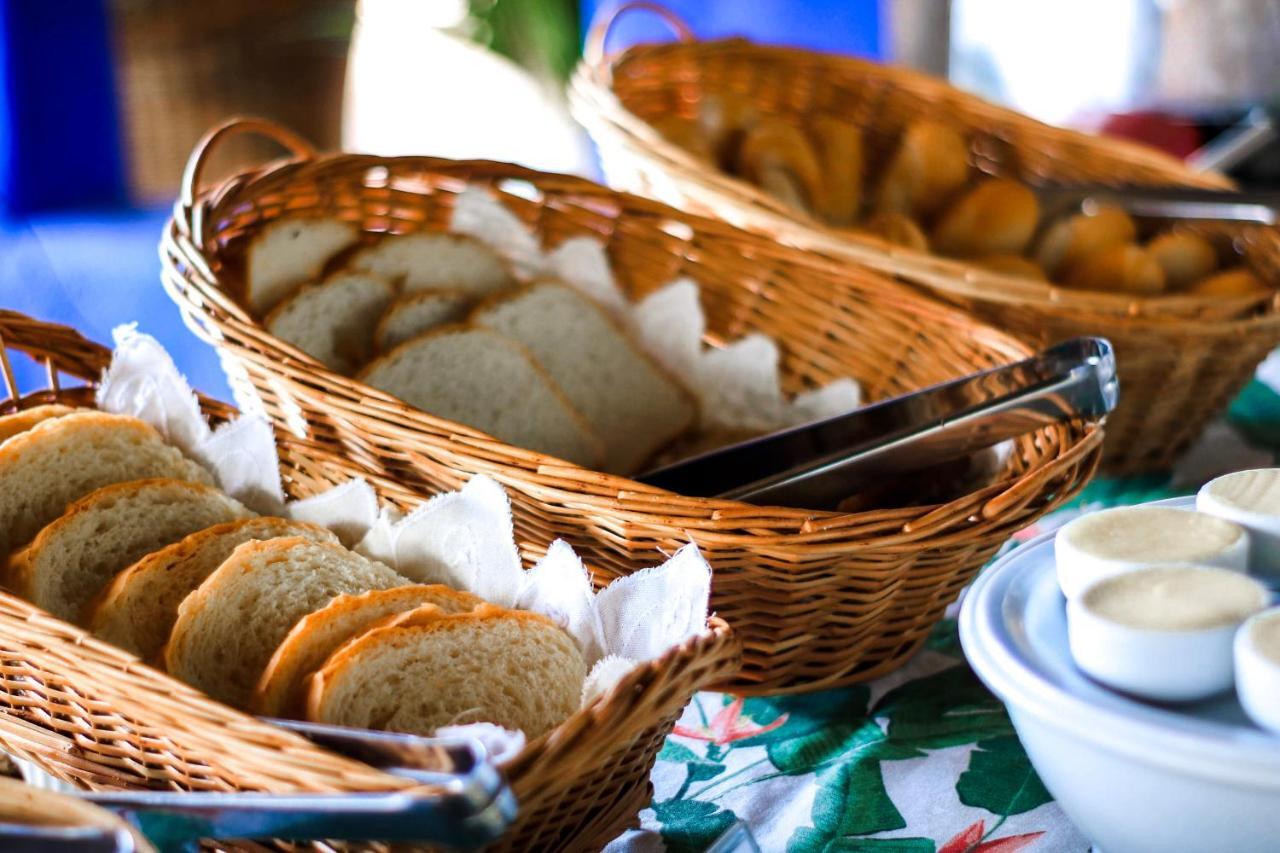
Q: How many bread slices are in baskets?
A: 13